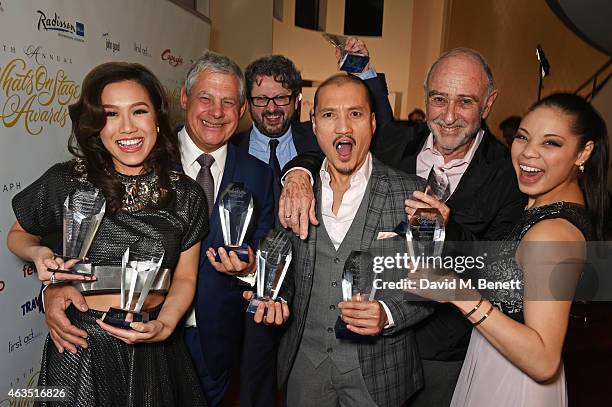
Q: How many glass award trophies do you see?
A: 8